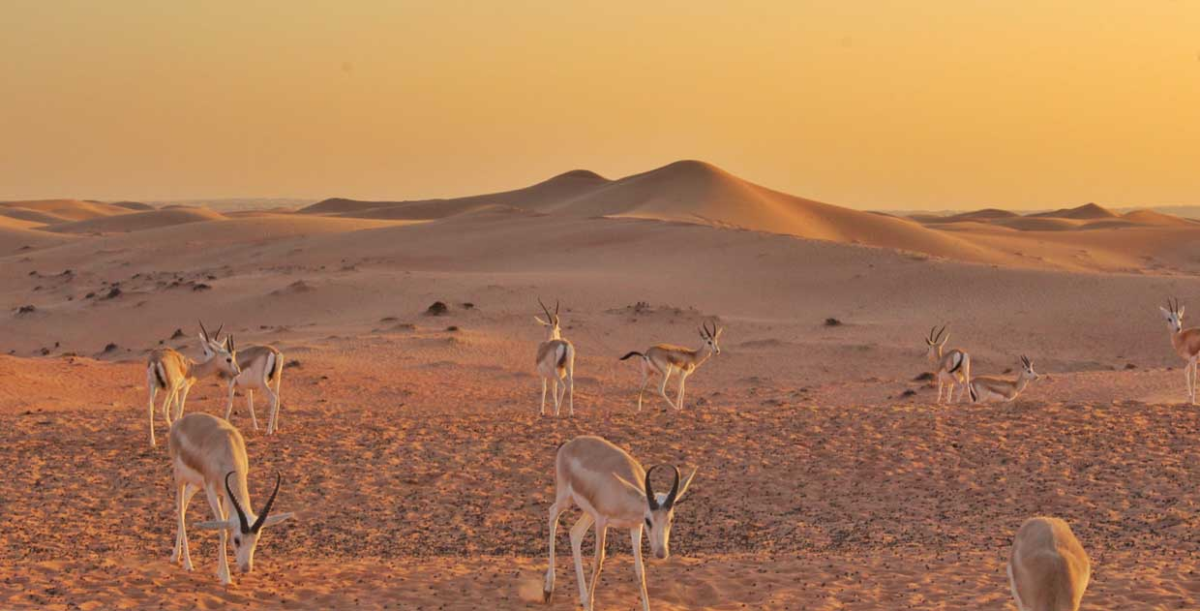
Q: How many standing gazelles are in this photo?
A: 9